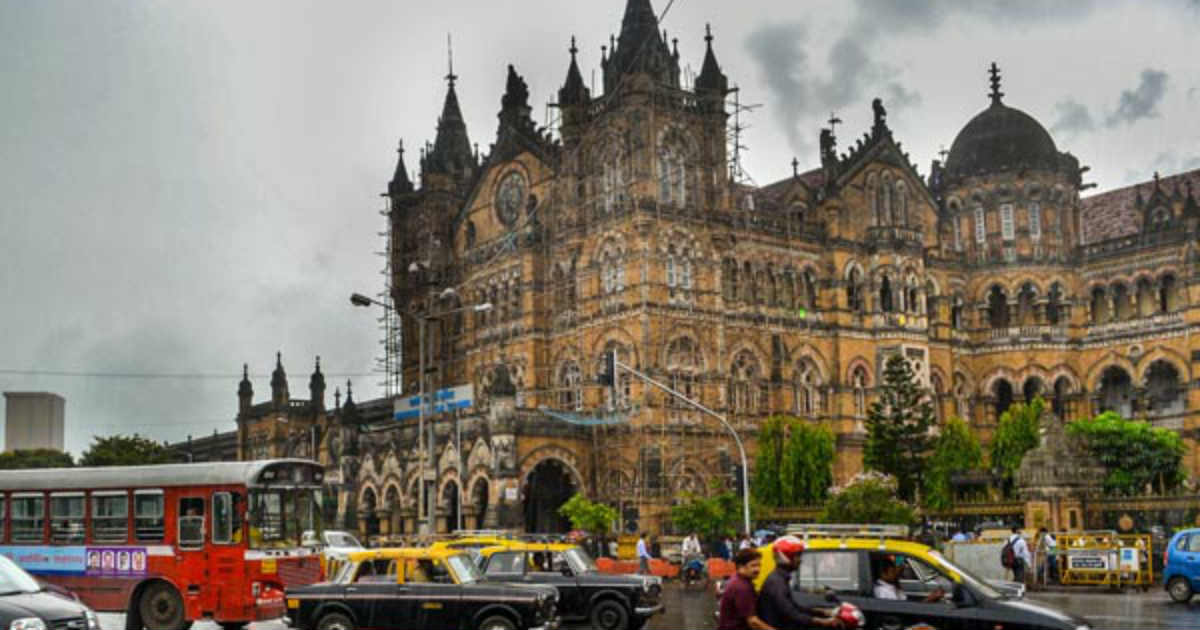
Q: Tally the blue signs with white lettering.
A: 1